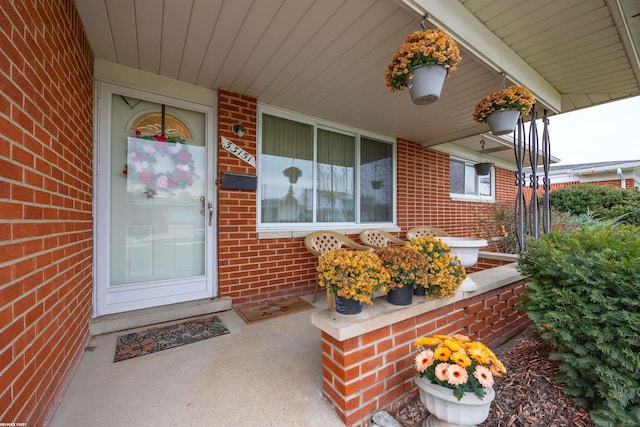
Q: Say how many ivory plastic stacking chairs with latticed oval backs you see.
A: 3